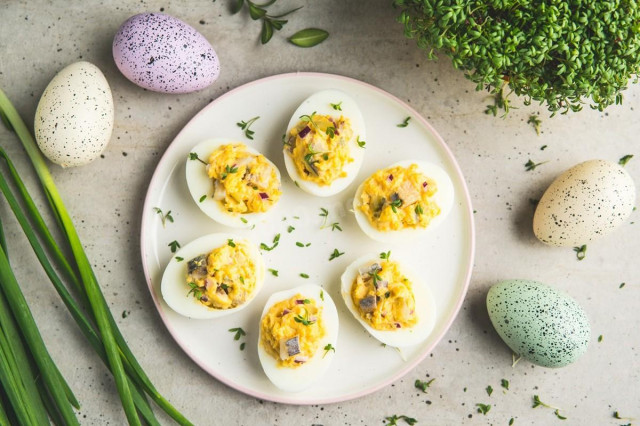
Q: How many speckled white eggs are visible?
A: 2